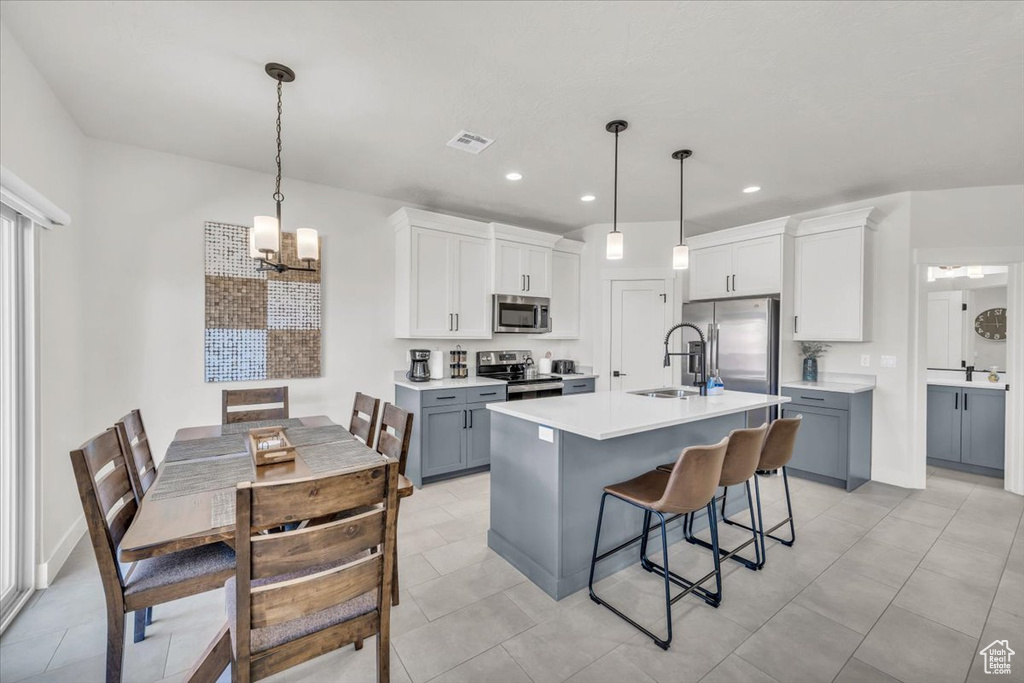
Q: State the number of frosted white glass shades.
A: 5